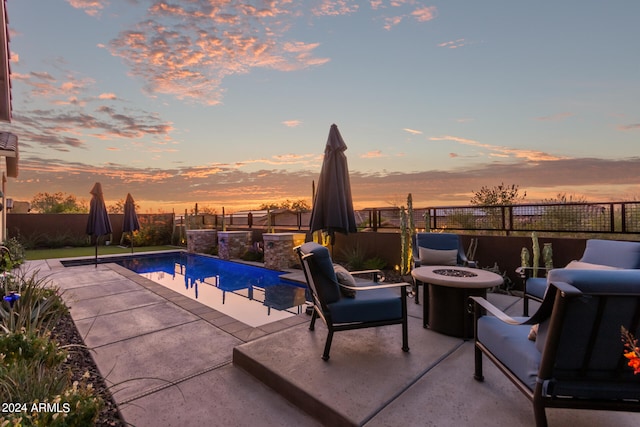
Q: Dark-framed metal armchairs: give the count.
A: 4